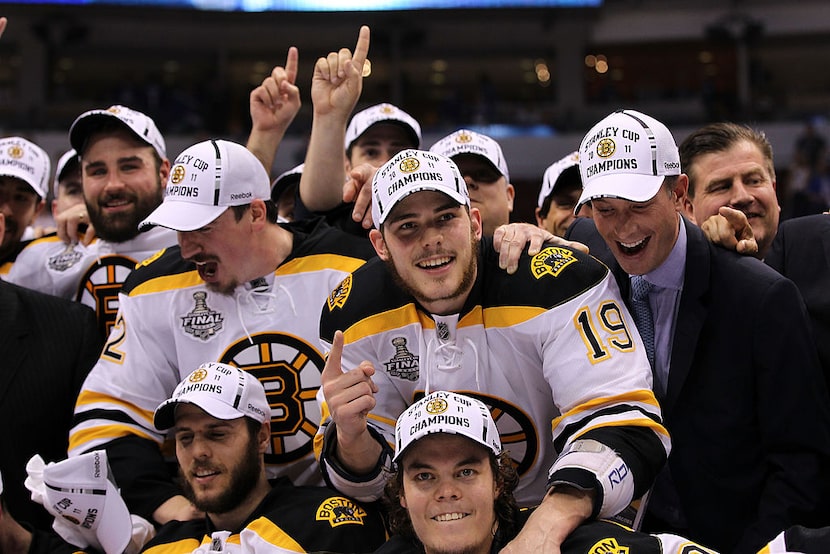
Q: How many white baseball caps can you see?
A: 13